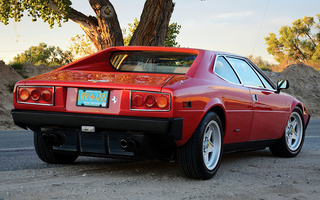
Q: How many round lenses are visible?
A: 6